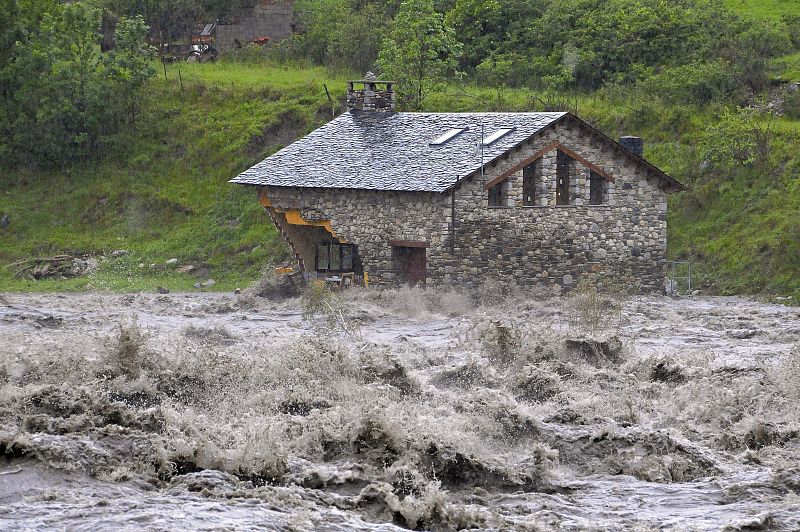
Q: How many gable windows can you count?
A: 4